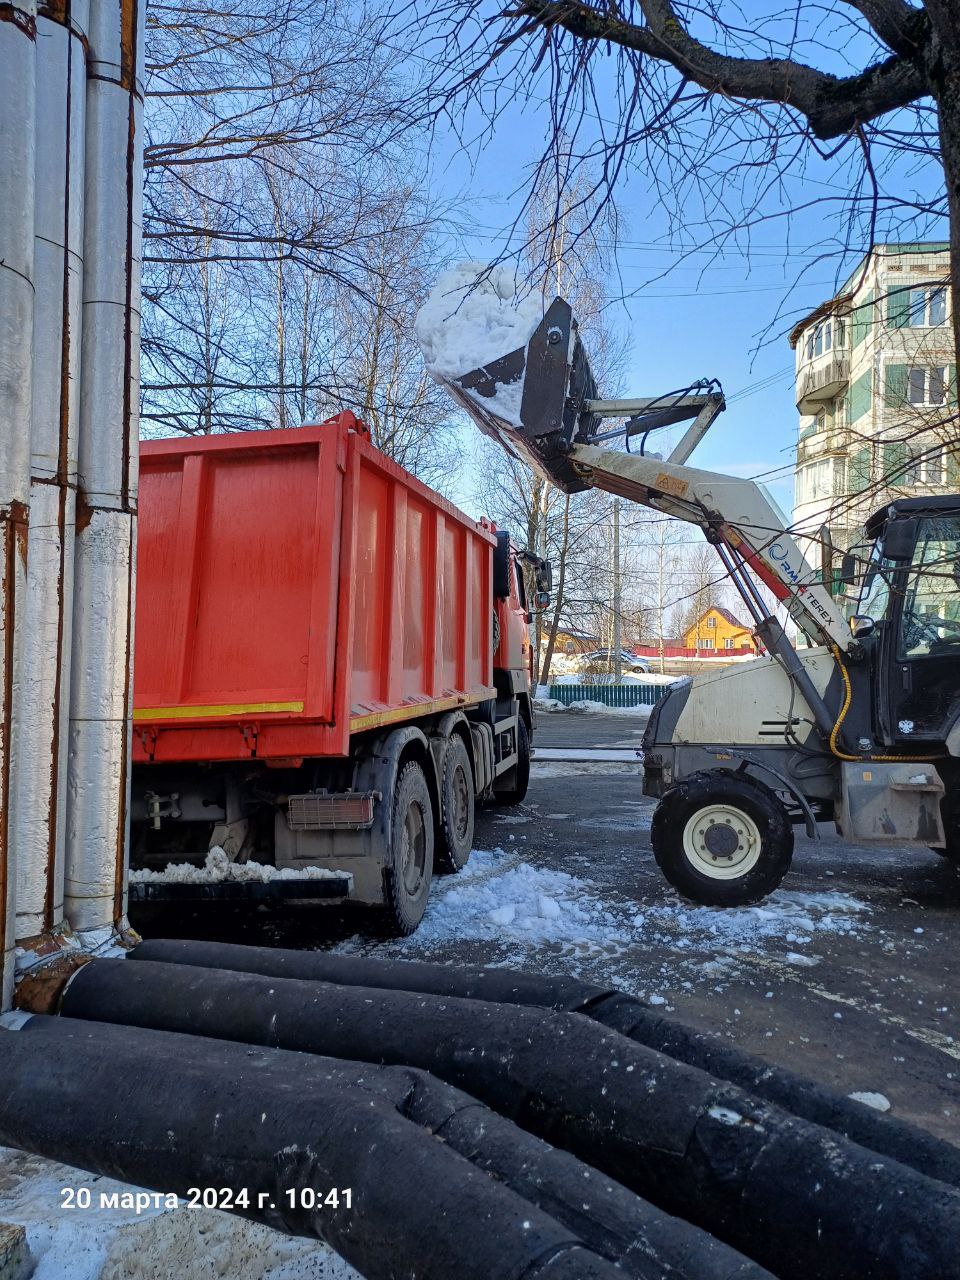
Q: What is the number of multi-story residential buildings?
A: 1